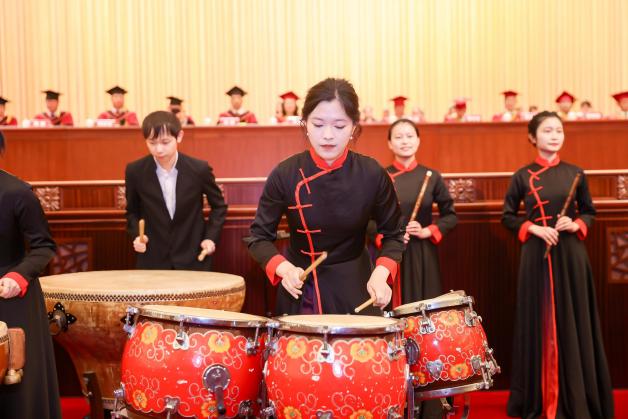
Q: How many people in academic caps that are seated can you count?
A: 11